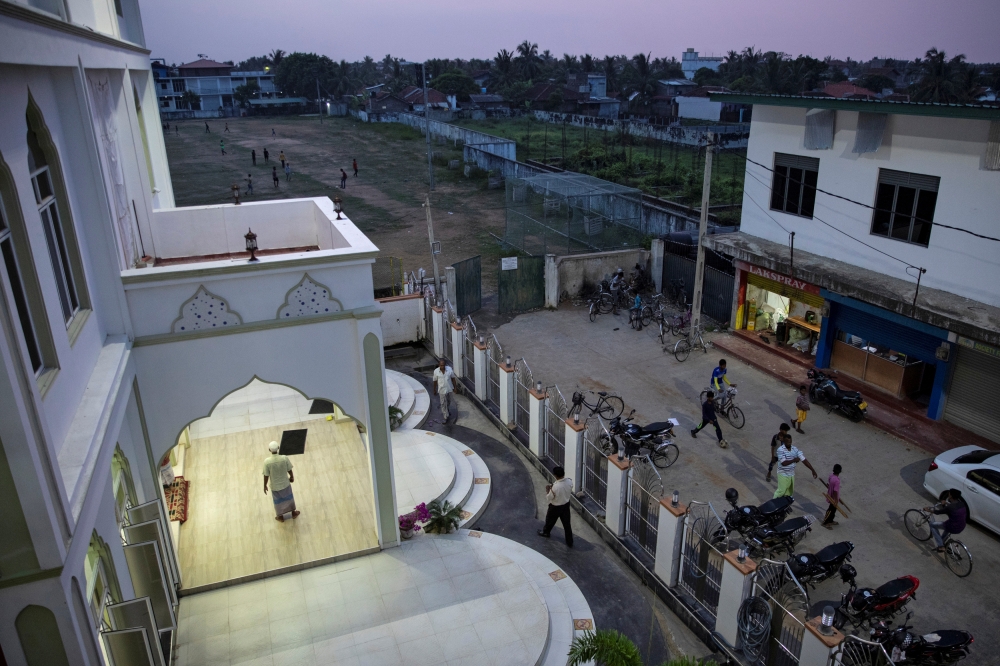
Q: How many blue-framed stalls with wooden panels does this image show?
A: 1